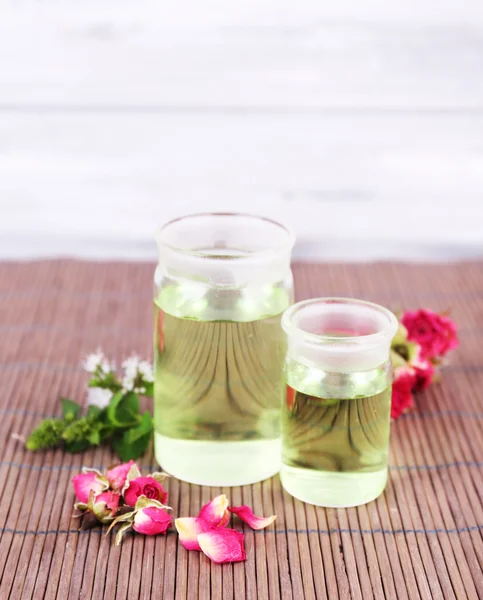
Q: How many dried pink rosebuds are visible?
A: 5